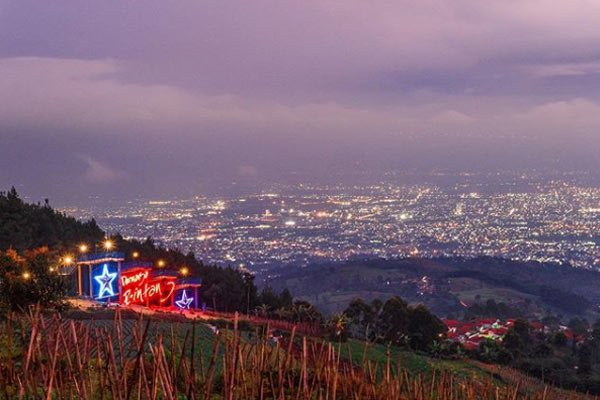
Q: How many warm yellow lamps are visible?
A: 8